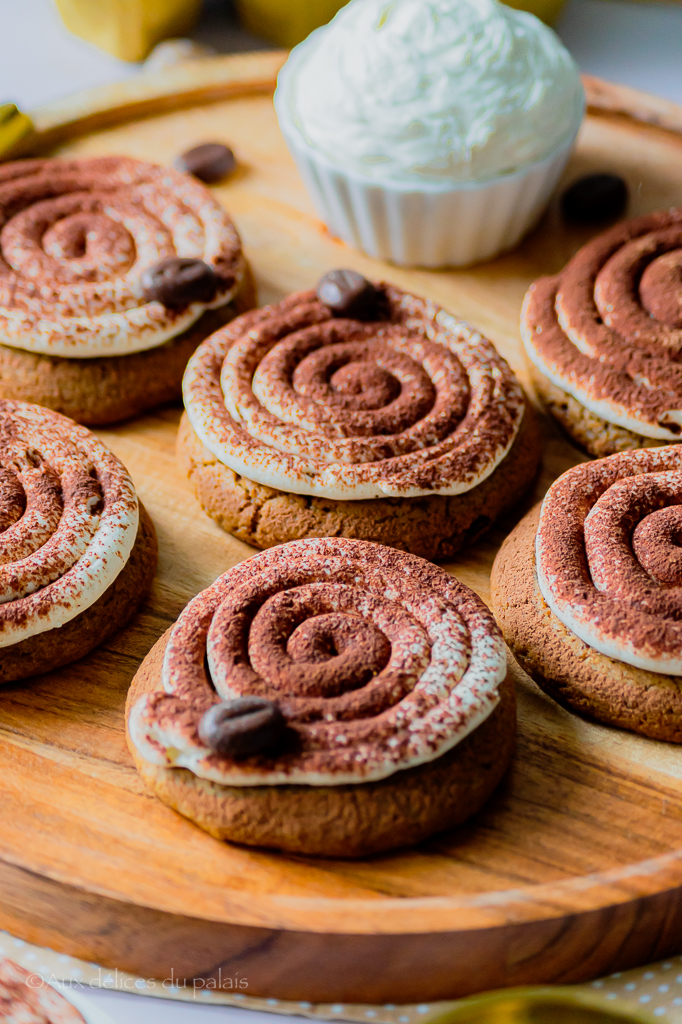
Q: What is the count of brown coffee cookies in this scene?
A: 6